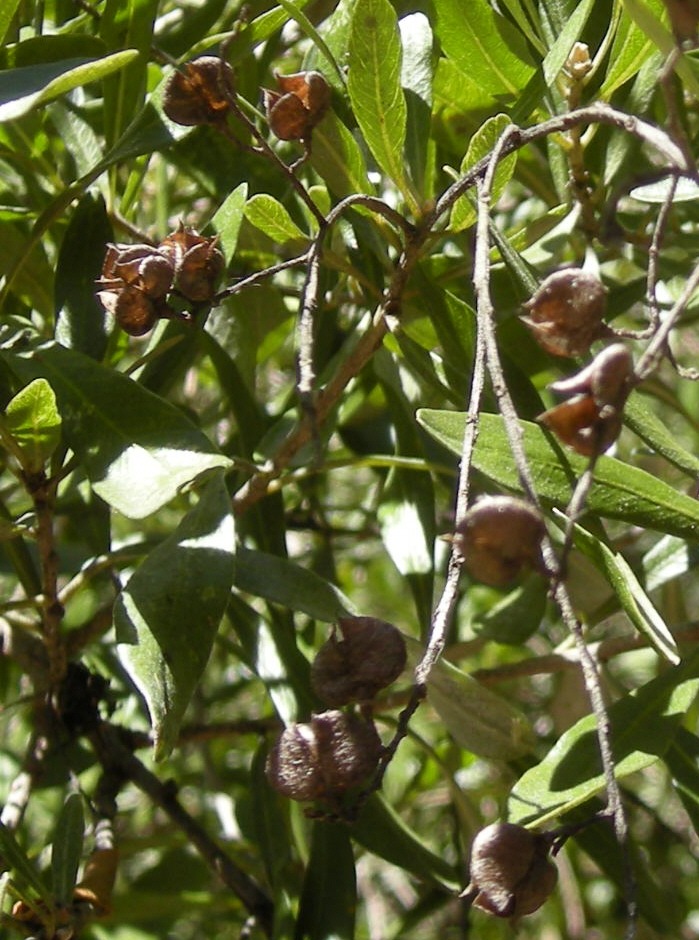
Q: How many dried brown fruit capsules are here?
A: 11